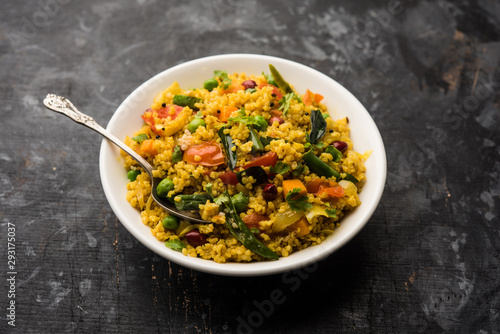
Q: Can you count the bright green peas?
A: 7